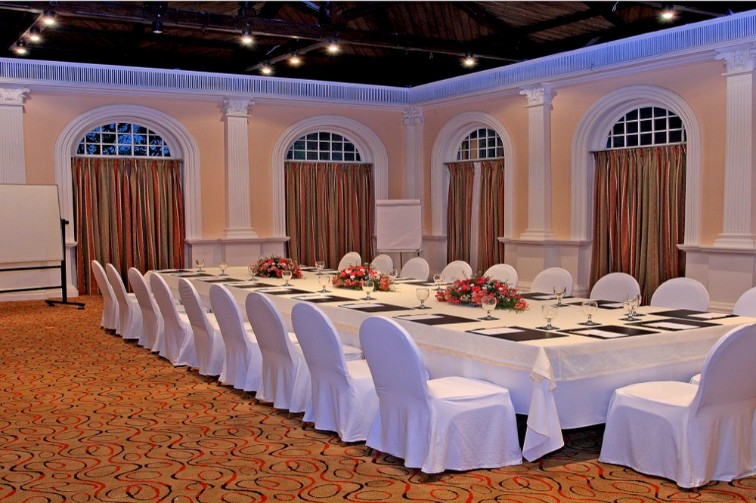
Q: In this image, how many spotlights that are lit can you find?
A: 9